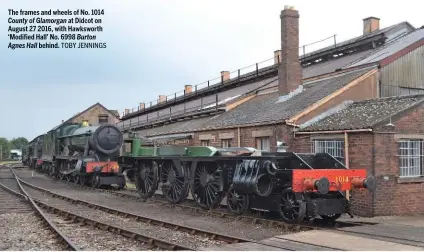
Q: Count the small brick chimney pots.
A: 7